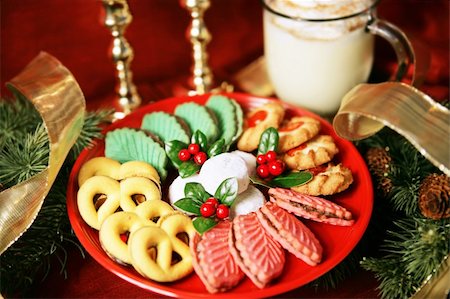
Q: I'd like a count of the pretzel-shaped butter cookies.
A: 4